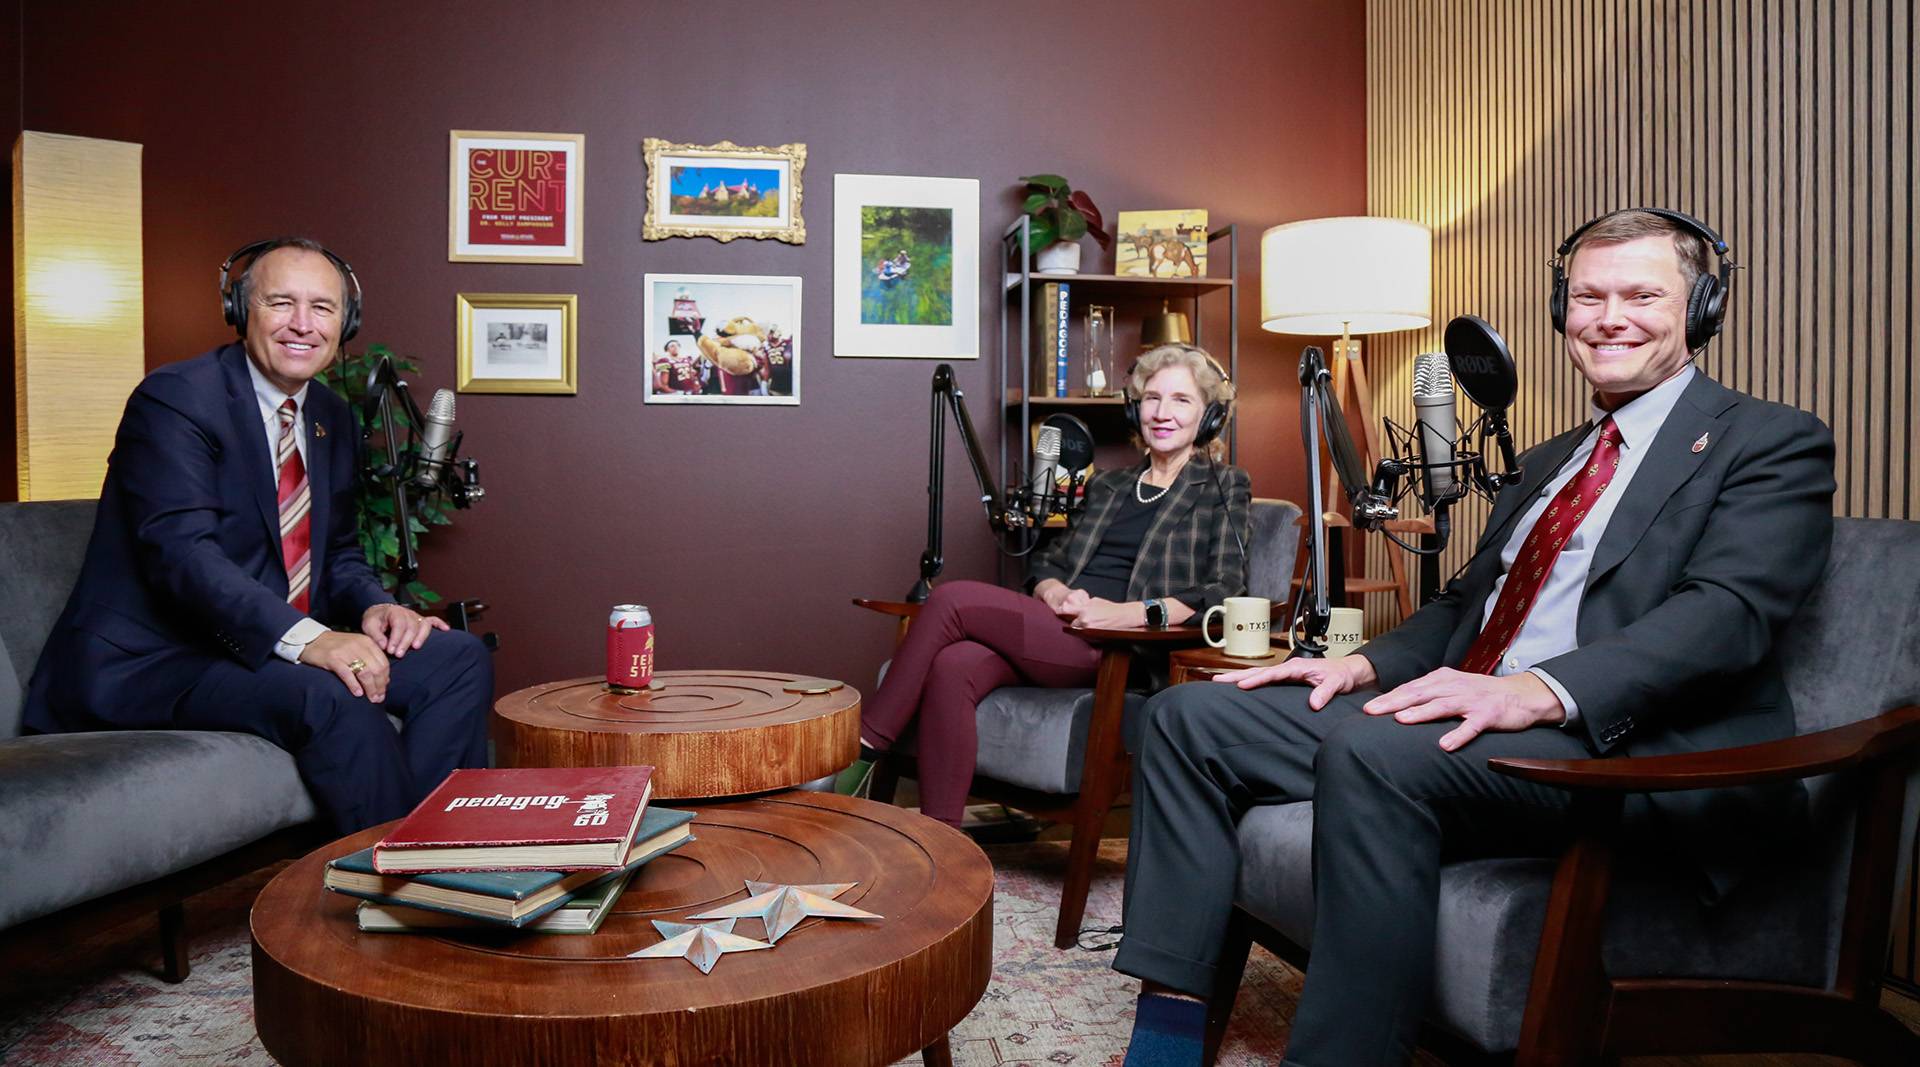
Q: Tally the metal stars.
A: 2